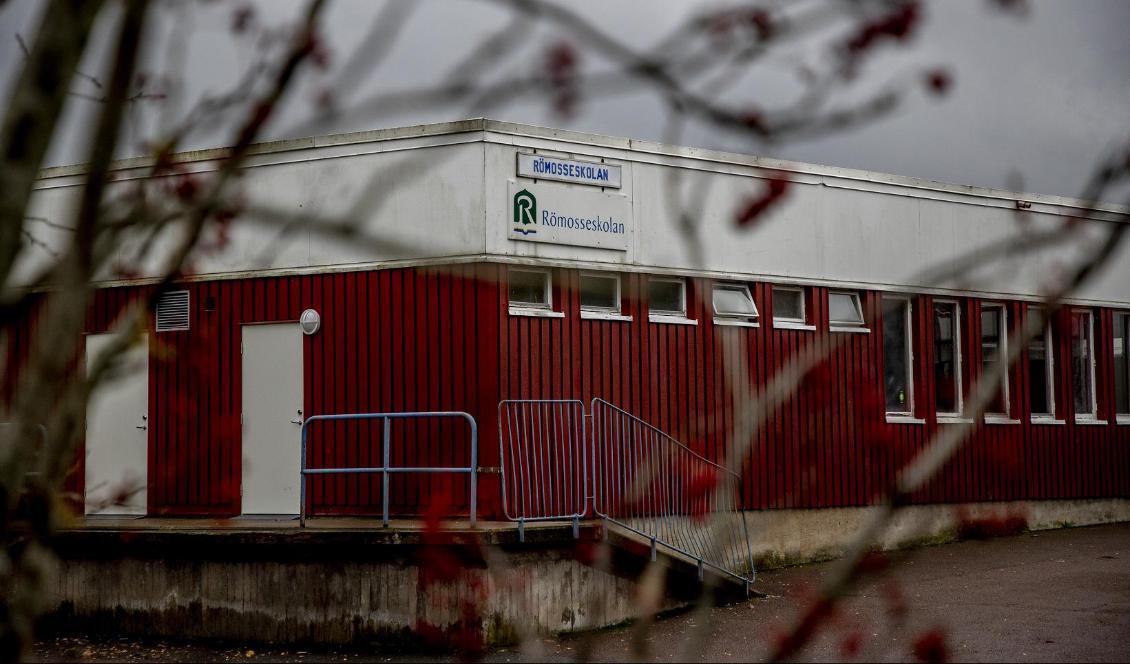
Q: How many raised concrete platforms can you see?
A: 1